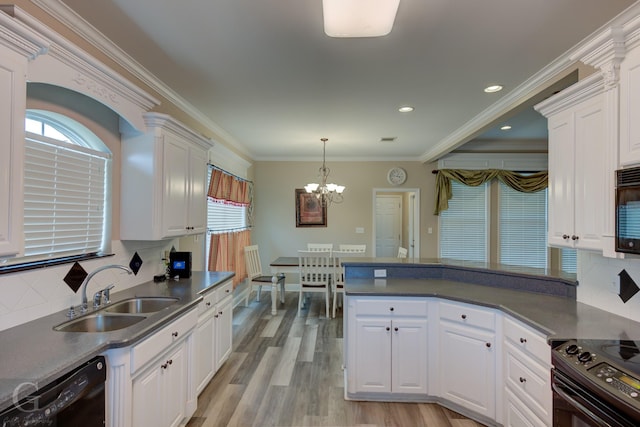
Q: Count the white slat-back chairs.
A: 6